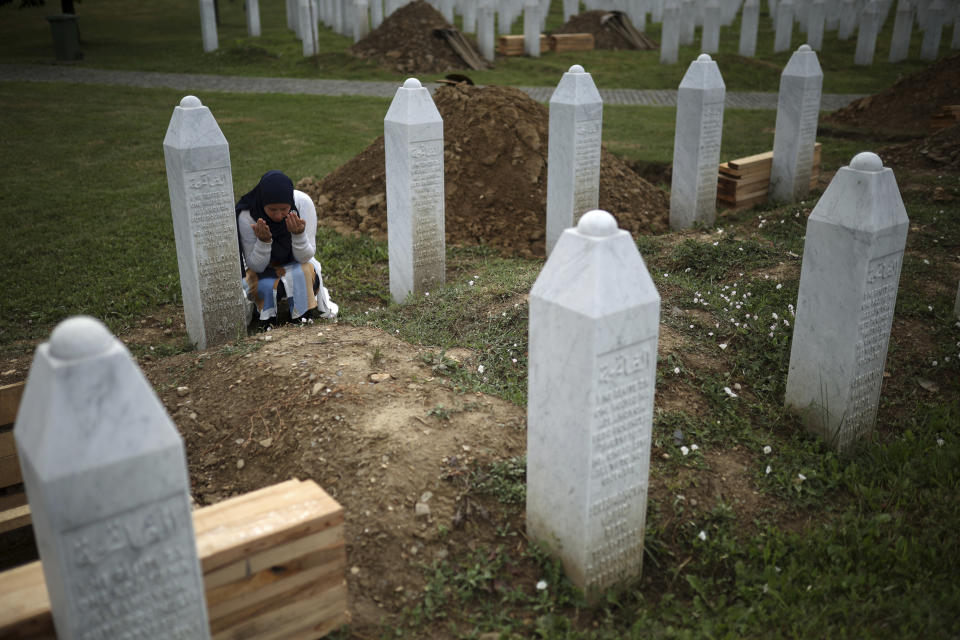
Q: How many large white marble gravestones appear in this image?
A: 8